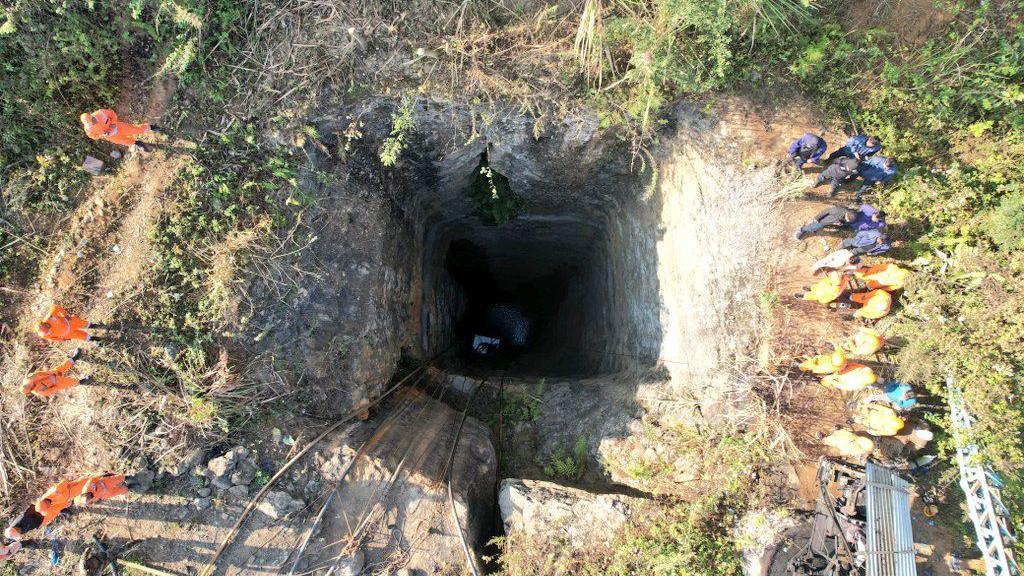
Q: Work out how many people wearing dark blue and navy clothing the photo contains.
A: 7